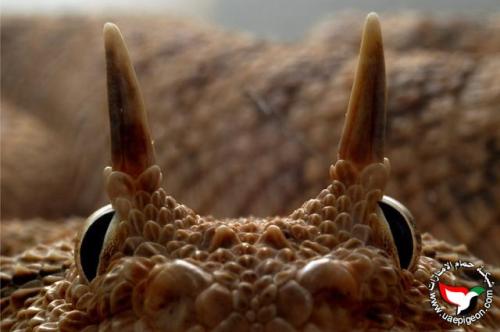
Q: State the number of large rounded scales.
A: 2